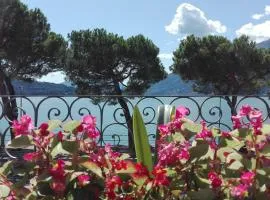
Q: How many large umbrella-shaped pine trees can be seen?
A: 3